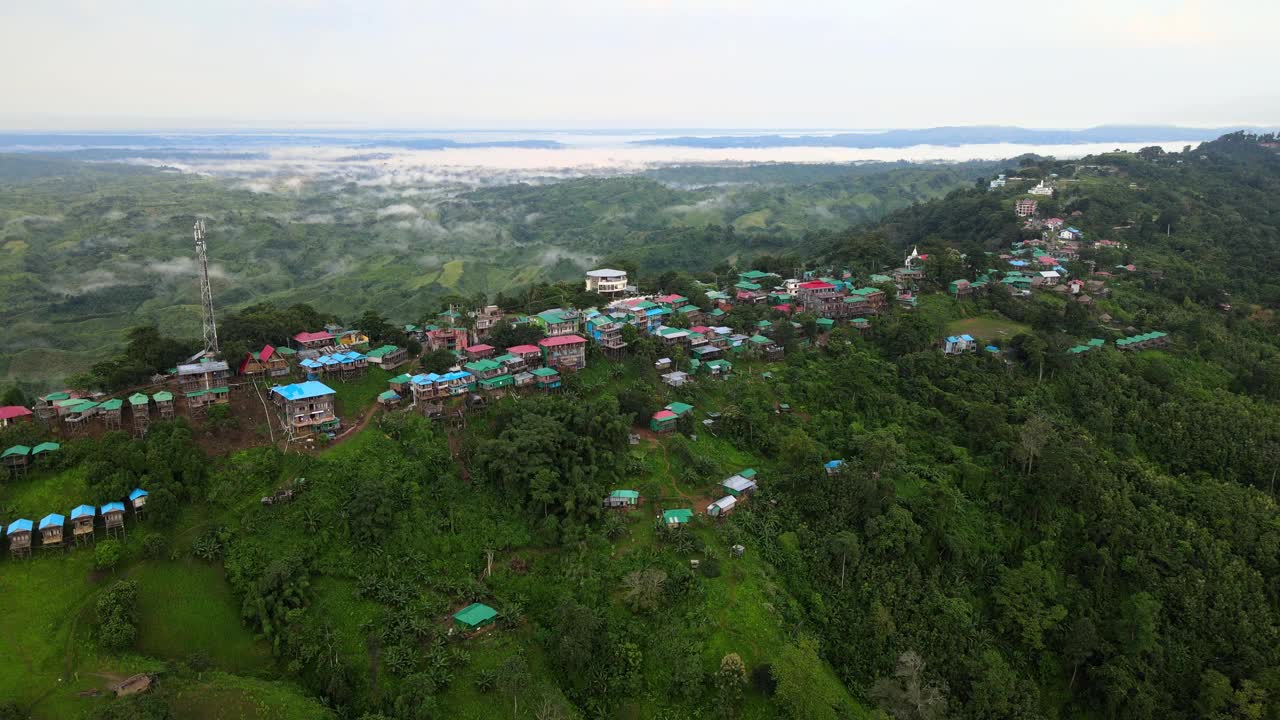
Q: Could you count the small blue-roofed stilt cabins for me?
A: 5